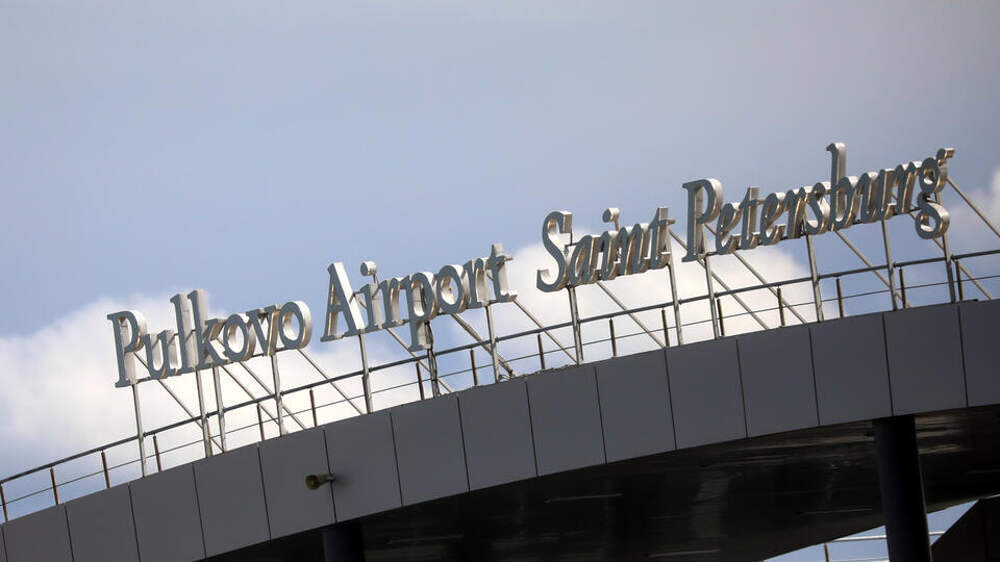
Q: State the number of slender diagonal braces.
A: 13